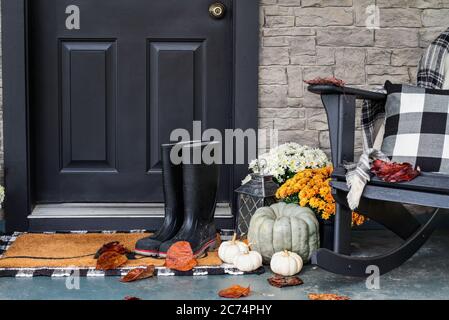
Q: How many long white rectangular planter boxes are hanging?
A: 0